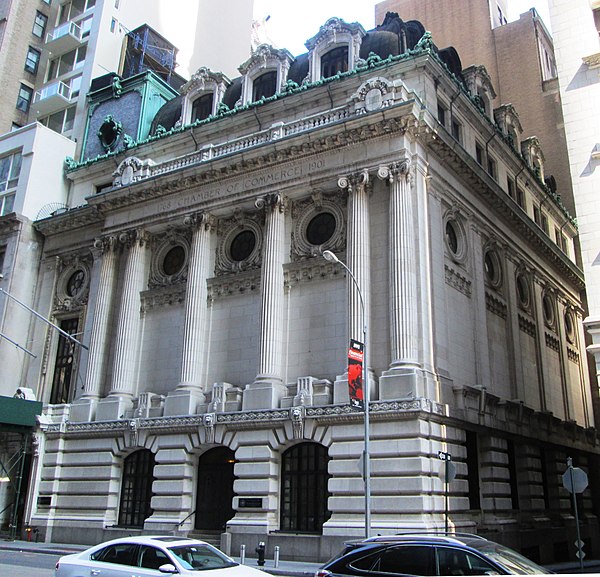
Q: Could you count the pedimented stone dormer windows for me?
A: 6